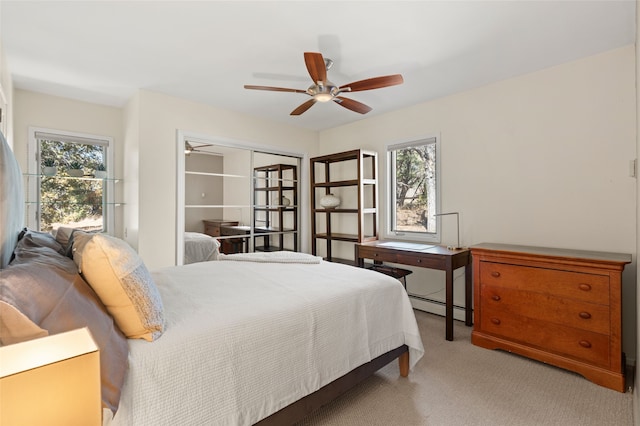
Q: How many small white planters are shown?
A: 3